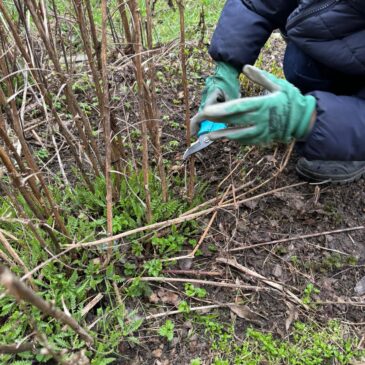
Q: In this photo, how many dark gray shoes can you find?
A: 1